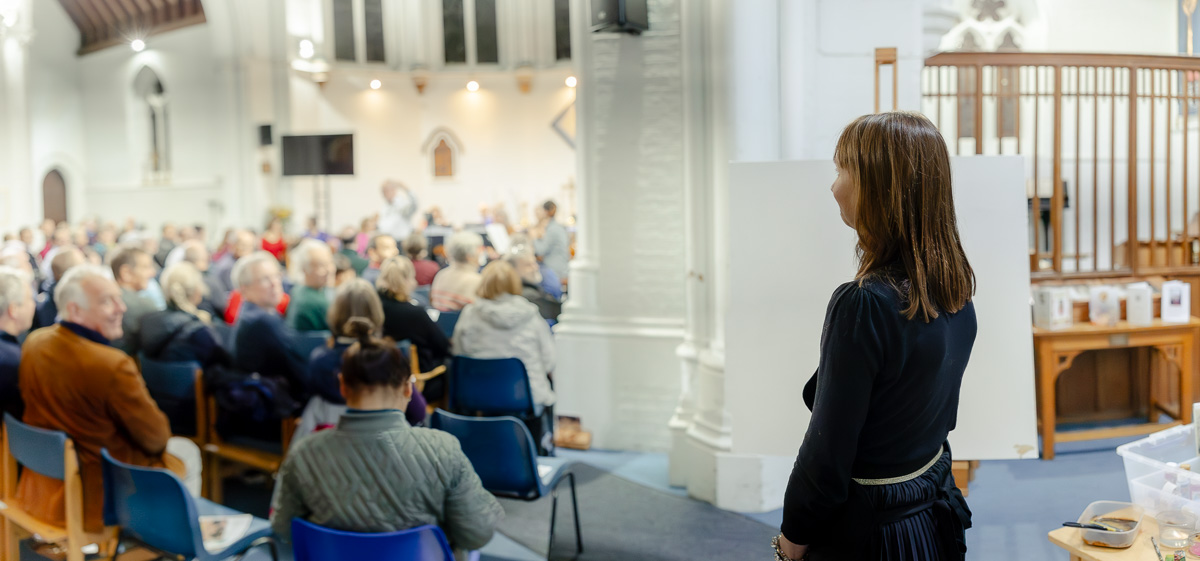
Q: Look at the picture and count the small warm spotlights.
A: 3